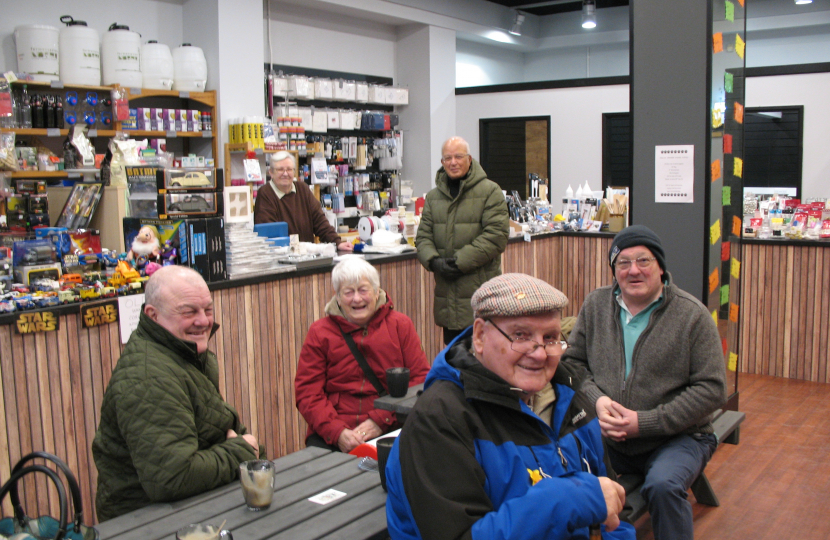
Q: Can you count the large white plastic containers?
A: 5